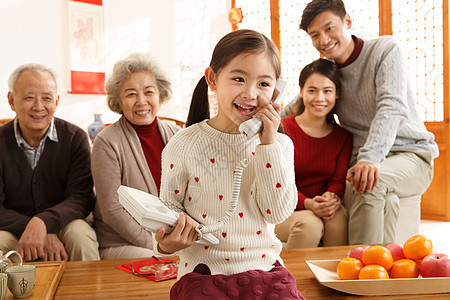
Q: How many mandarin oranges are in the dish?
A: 5